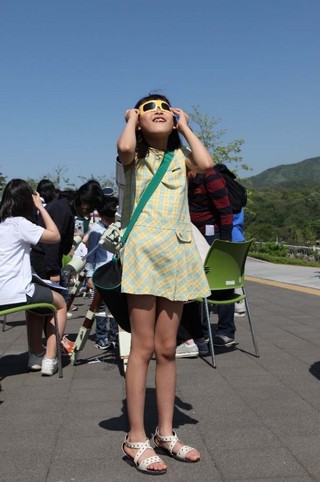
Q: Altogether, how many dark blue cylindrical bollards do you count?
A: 0